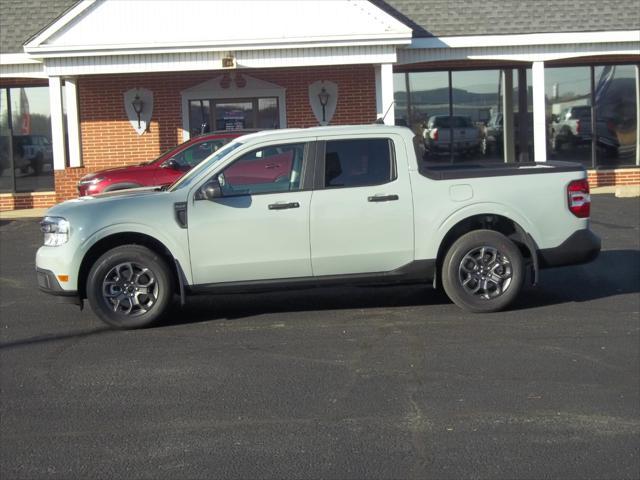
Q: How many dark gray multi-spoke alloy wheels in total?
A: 2